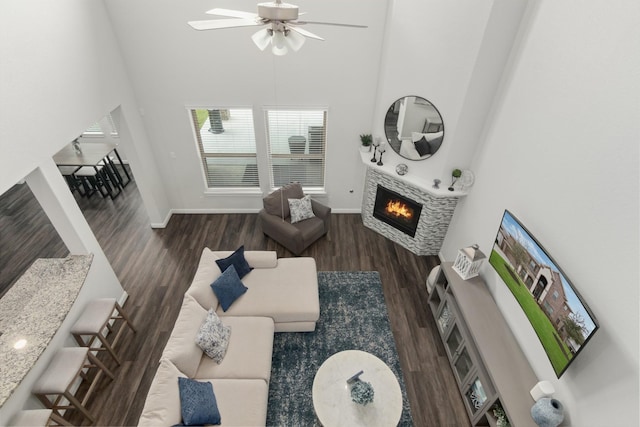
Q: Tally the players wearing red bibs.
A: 0